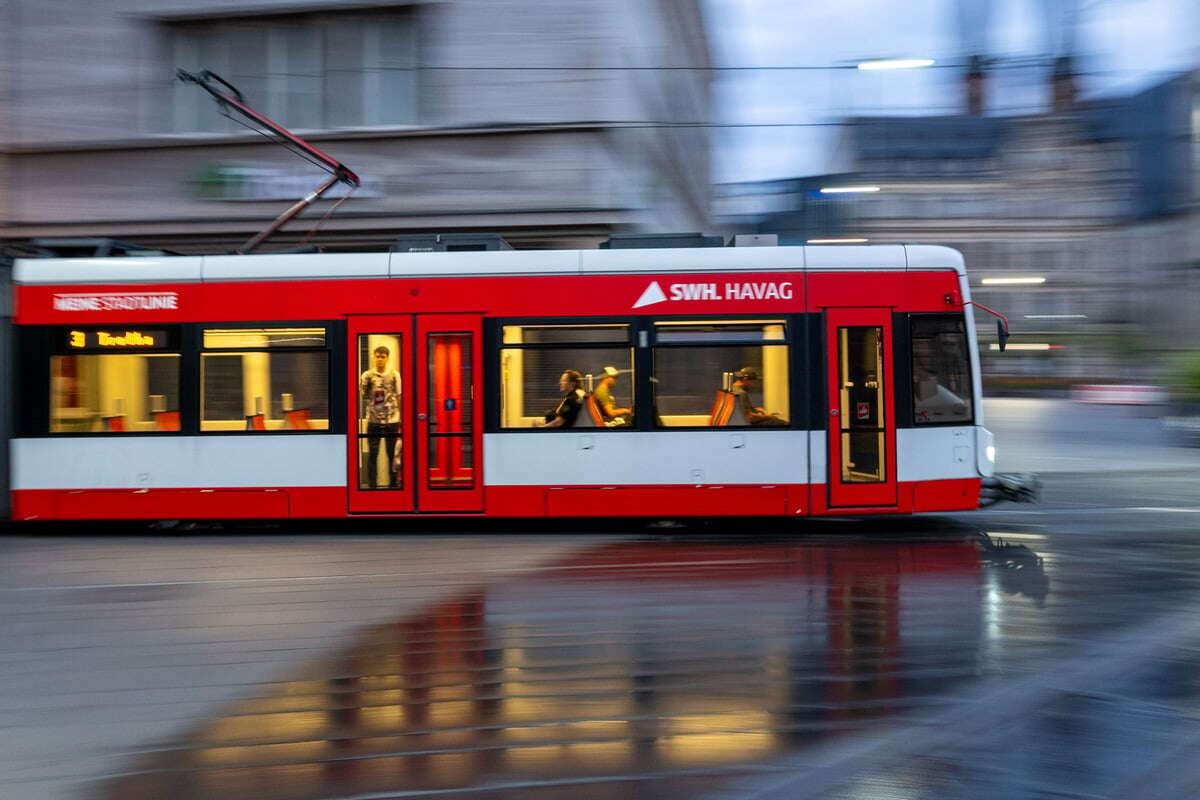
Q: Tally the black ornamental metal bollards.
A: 0